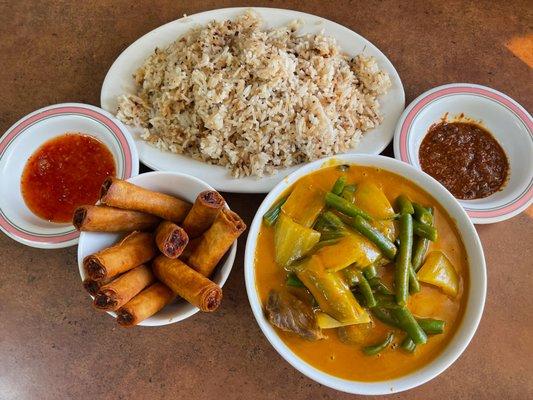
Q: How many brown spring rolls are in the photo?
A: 10